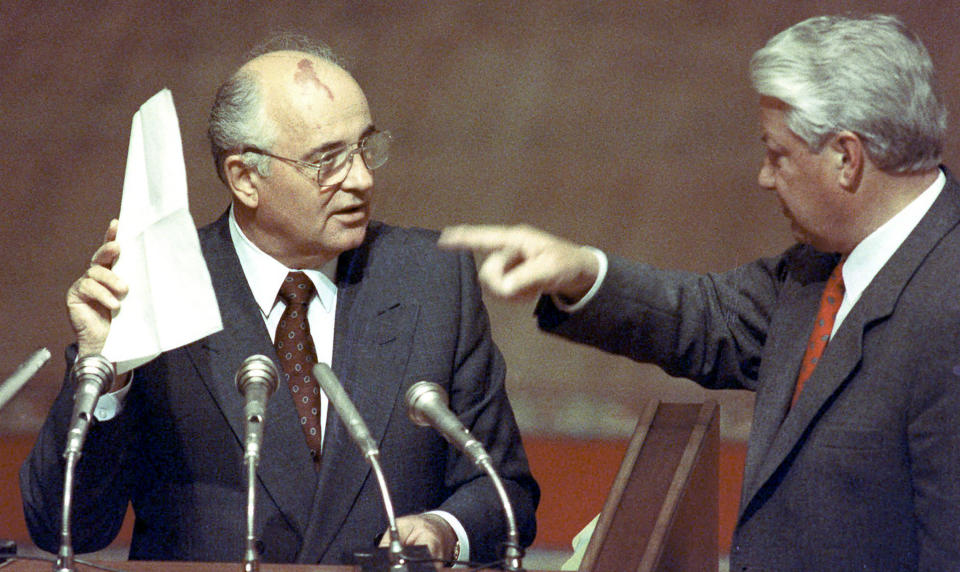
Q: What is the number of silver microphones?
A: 5